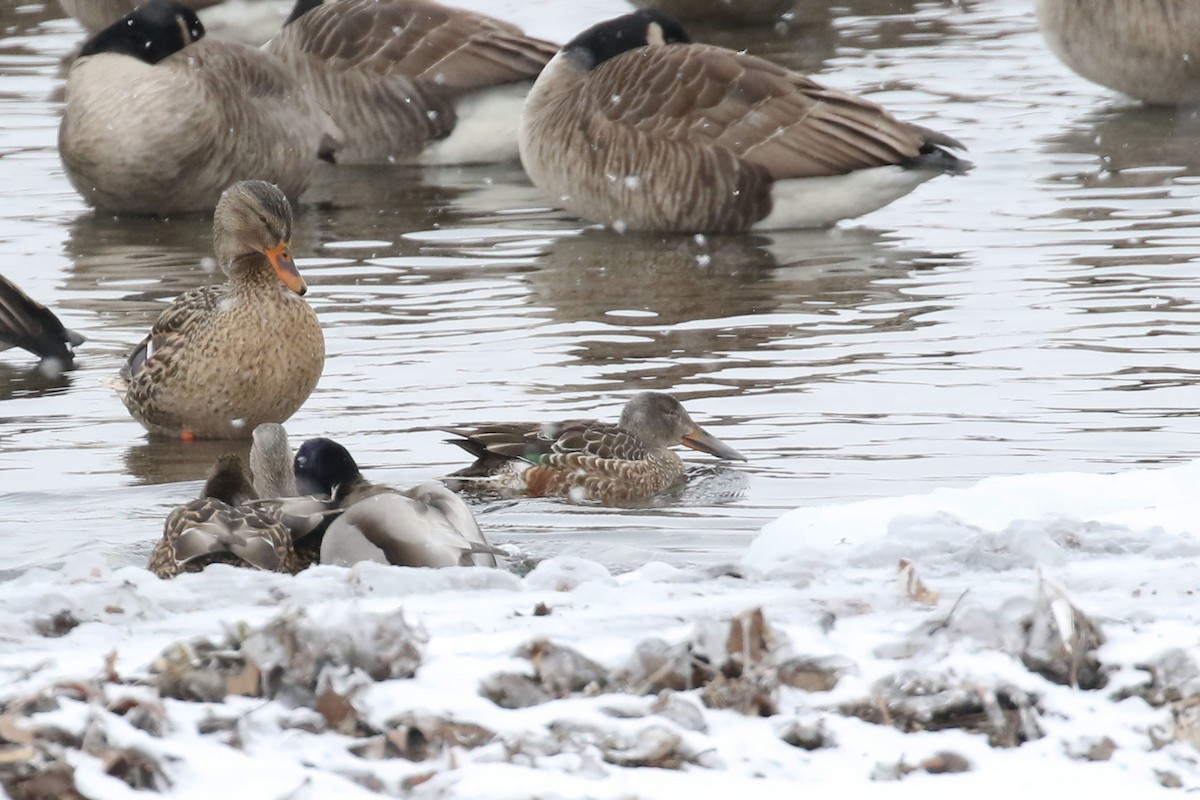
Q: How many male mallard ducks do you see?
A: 1